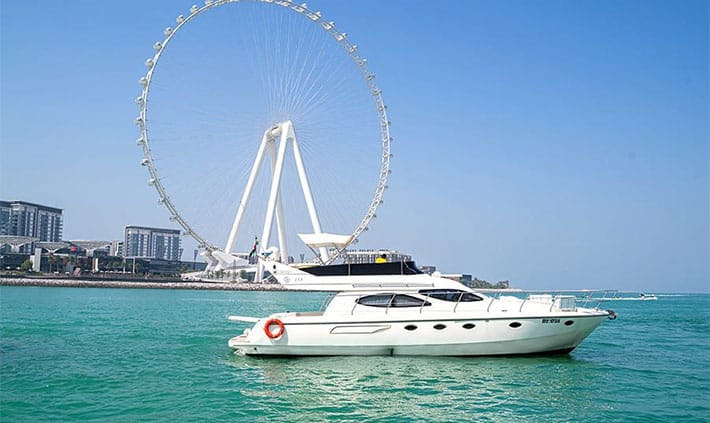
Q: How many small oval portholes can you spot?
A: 5